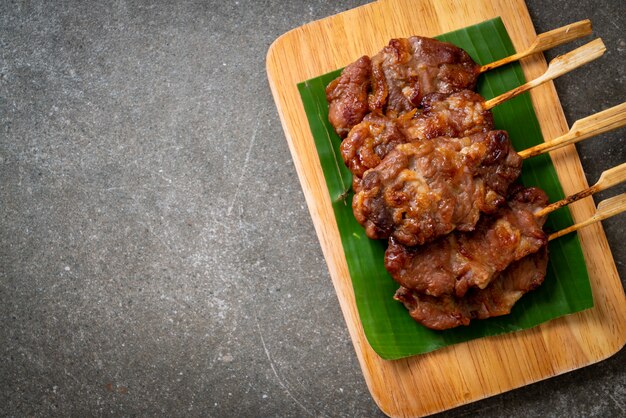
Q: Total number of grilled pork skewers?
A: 5